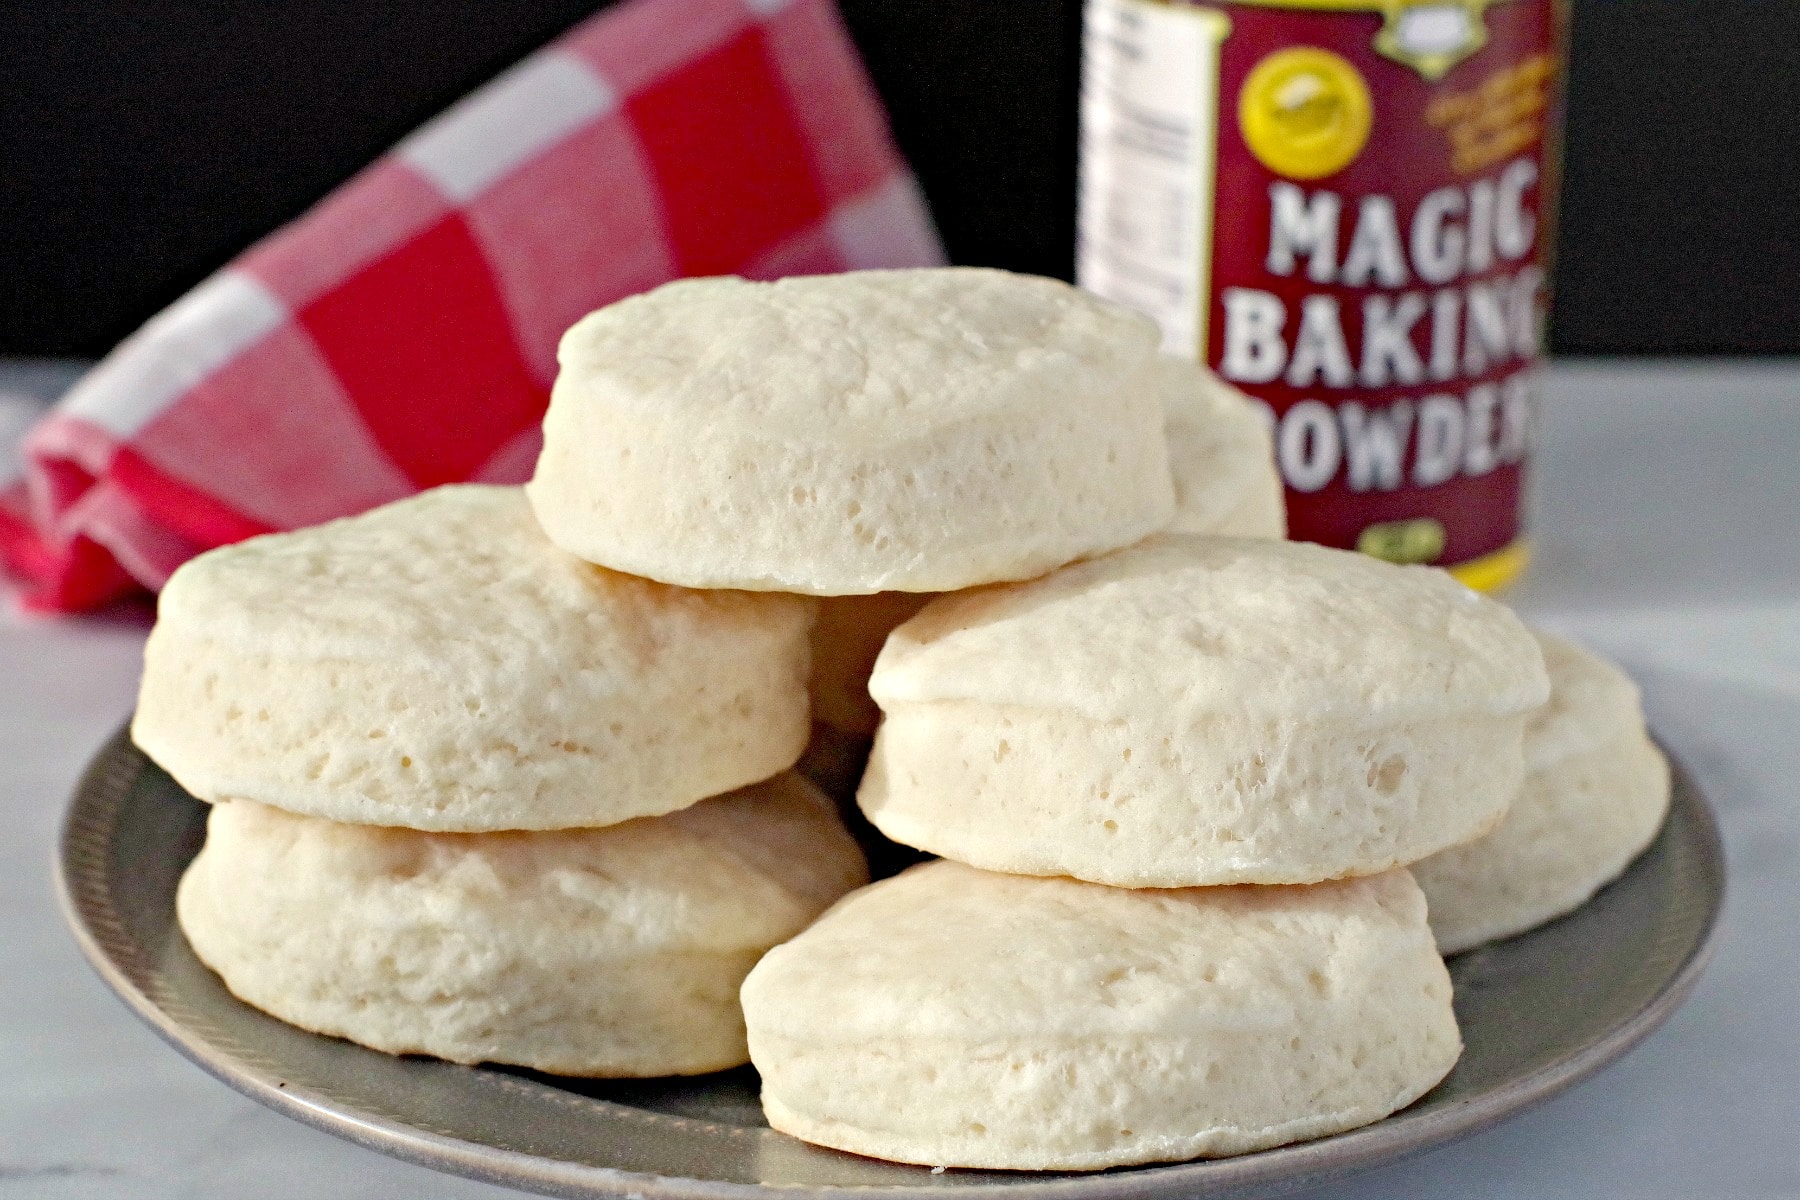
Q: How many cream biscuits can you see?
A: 7